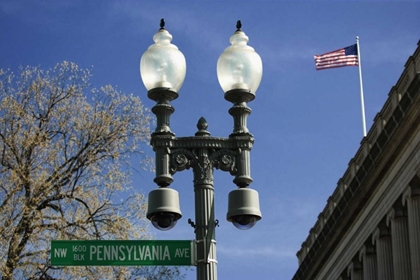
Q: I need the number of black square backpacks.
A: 0